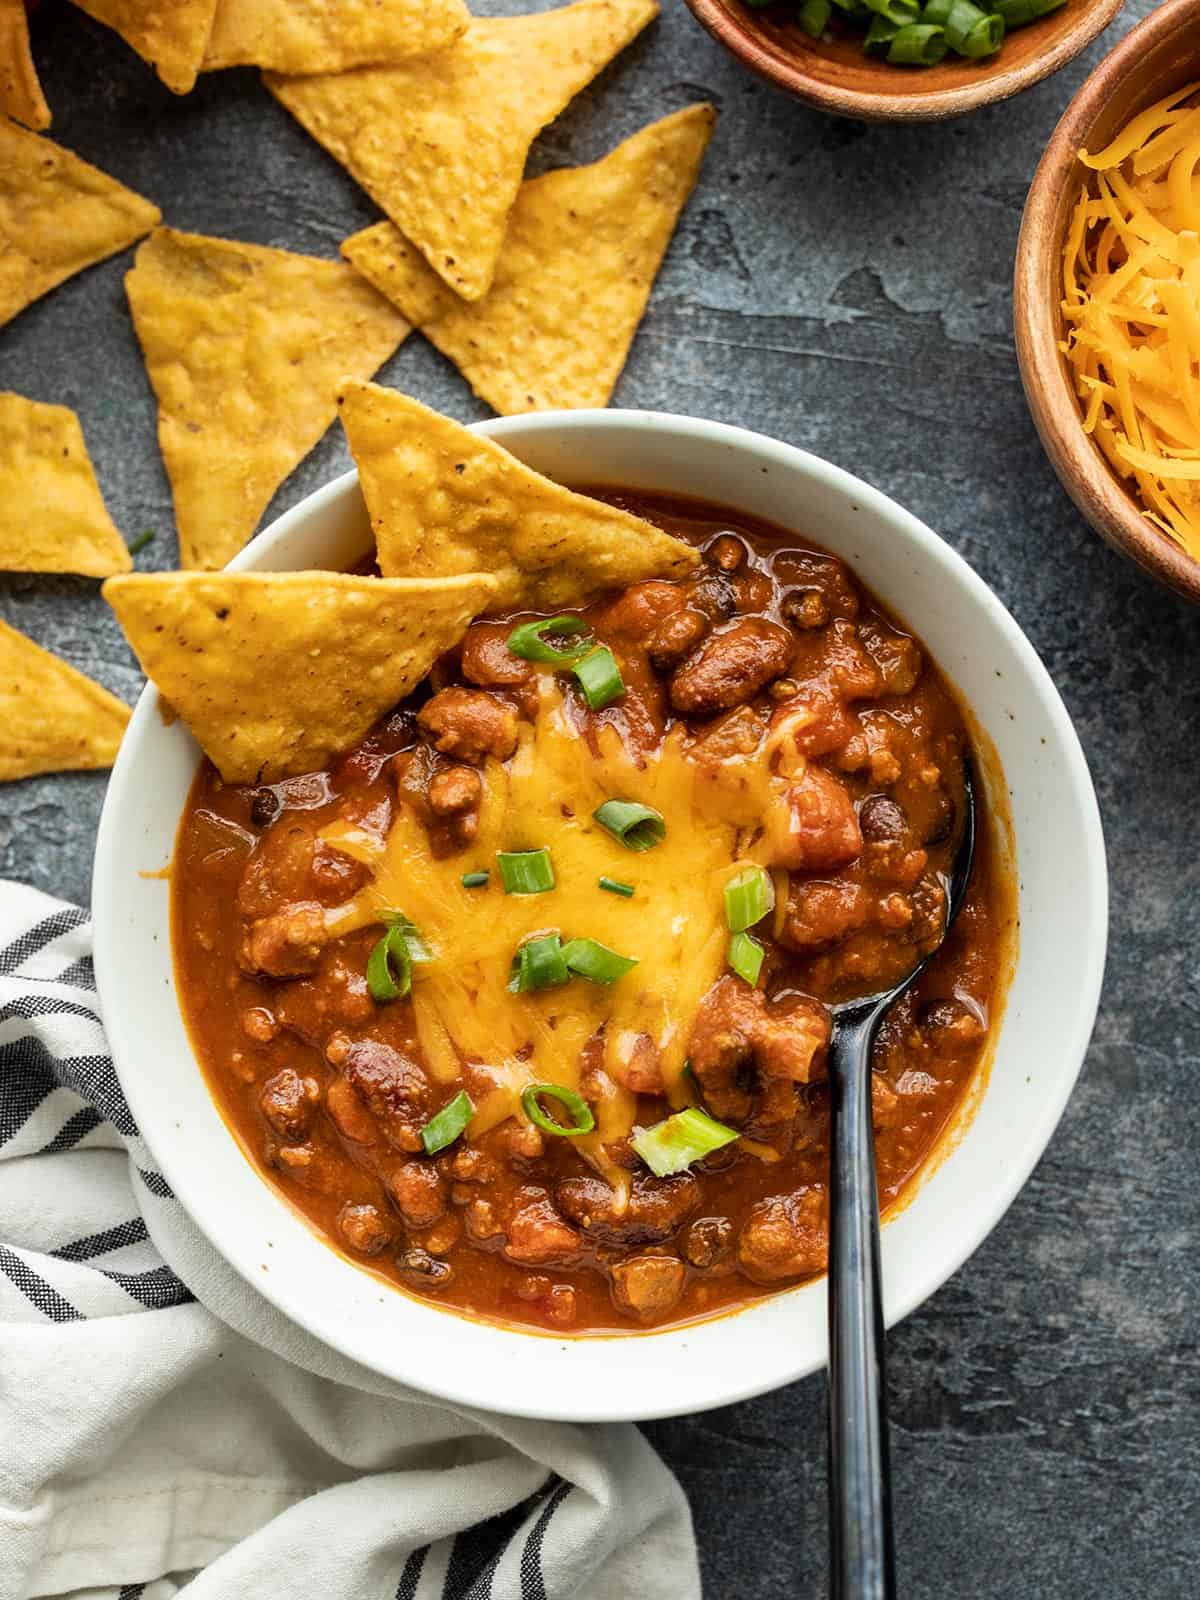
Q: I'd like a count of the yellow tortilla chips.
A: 11